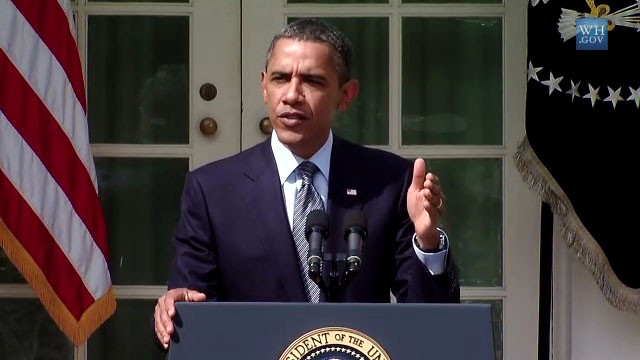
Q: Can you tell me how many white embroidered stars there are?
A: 6